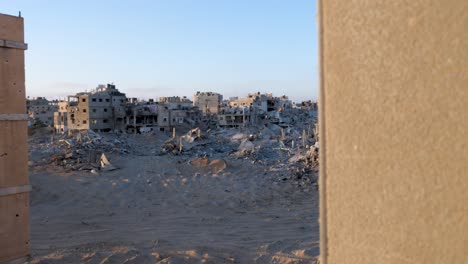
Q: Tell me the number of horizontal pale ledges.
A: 3